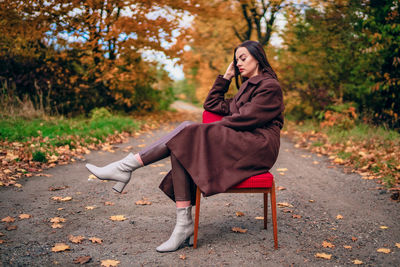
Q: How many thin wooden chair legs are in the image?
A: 3